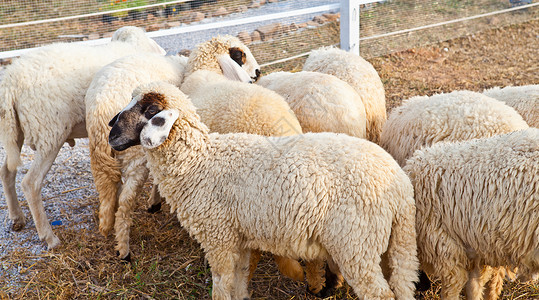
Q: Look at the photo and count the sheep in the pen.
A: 9